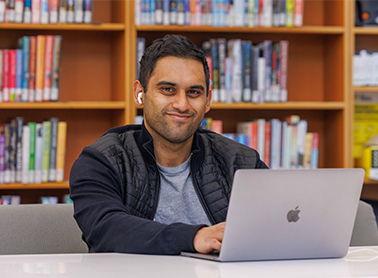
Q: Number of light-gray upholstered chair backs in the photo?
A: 2